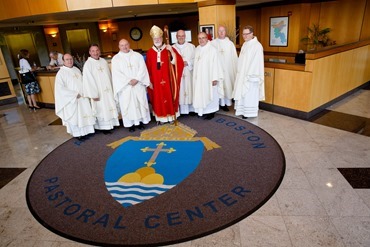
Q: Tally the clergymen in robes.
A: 8